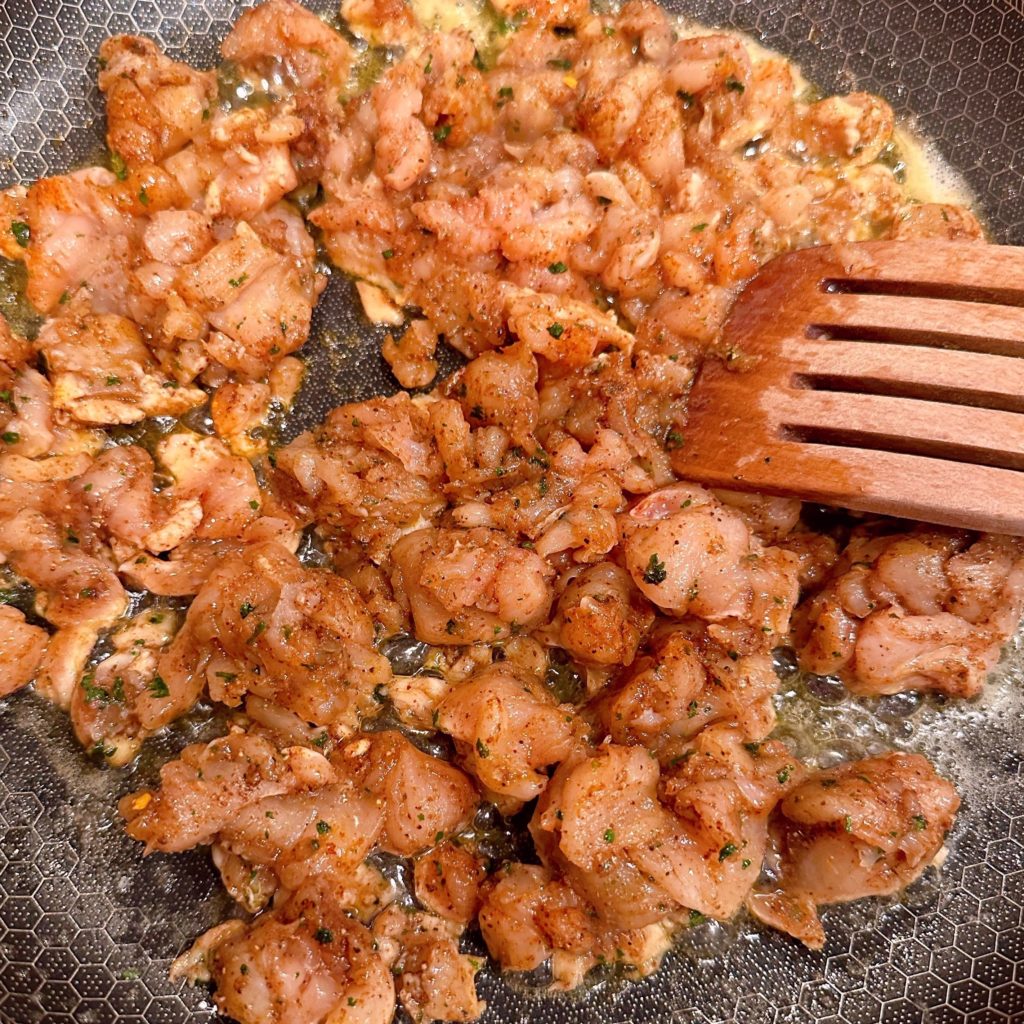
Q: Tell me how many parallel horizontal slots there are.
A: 4